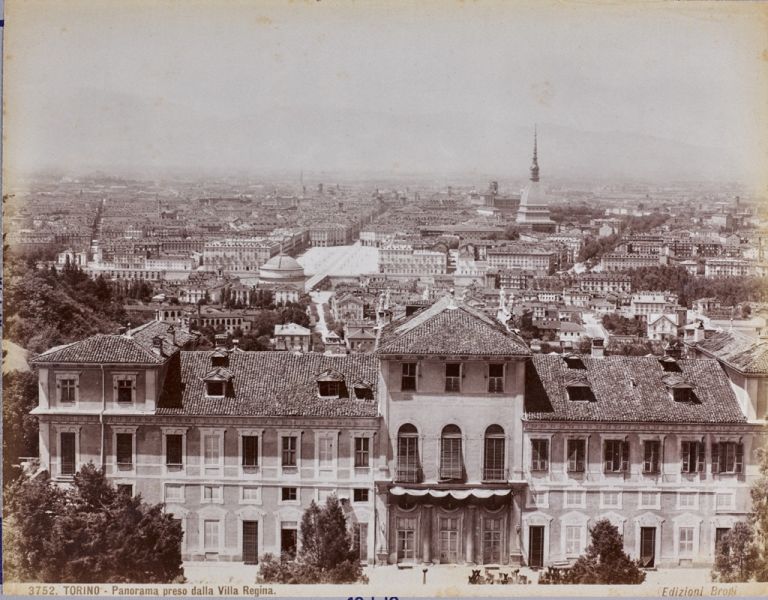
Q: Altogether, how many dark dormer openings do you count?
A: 8